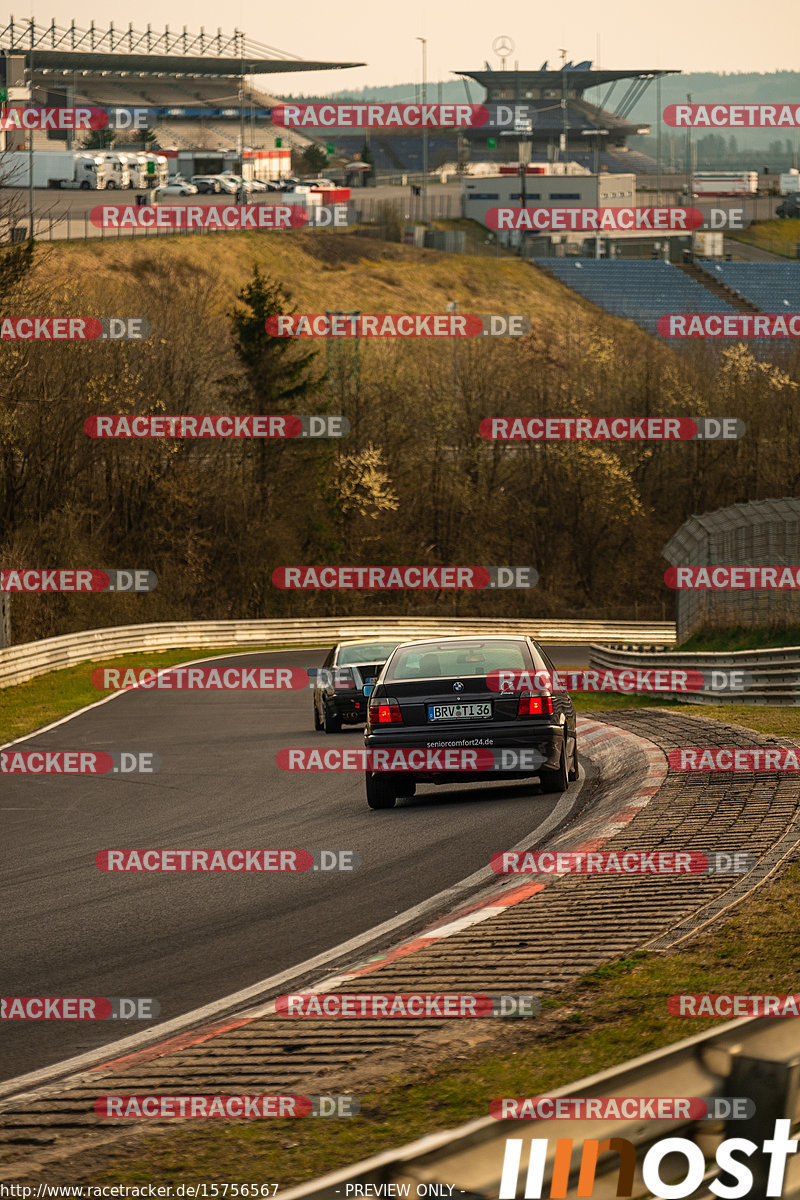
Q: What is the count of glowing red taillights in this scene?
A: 2